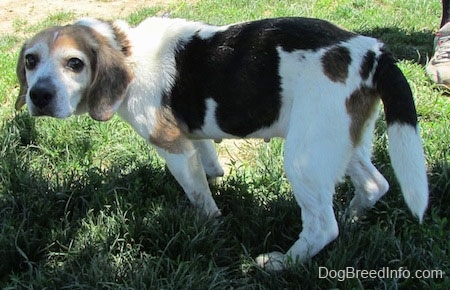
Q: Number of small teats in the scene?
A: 2